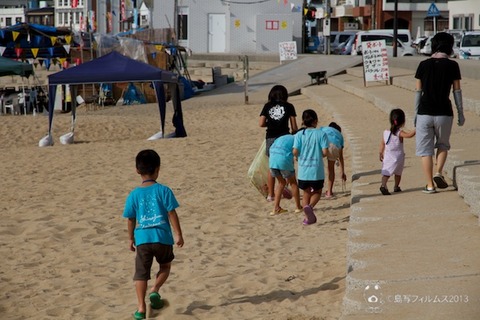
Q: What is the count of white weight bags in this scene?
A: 3